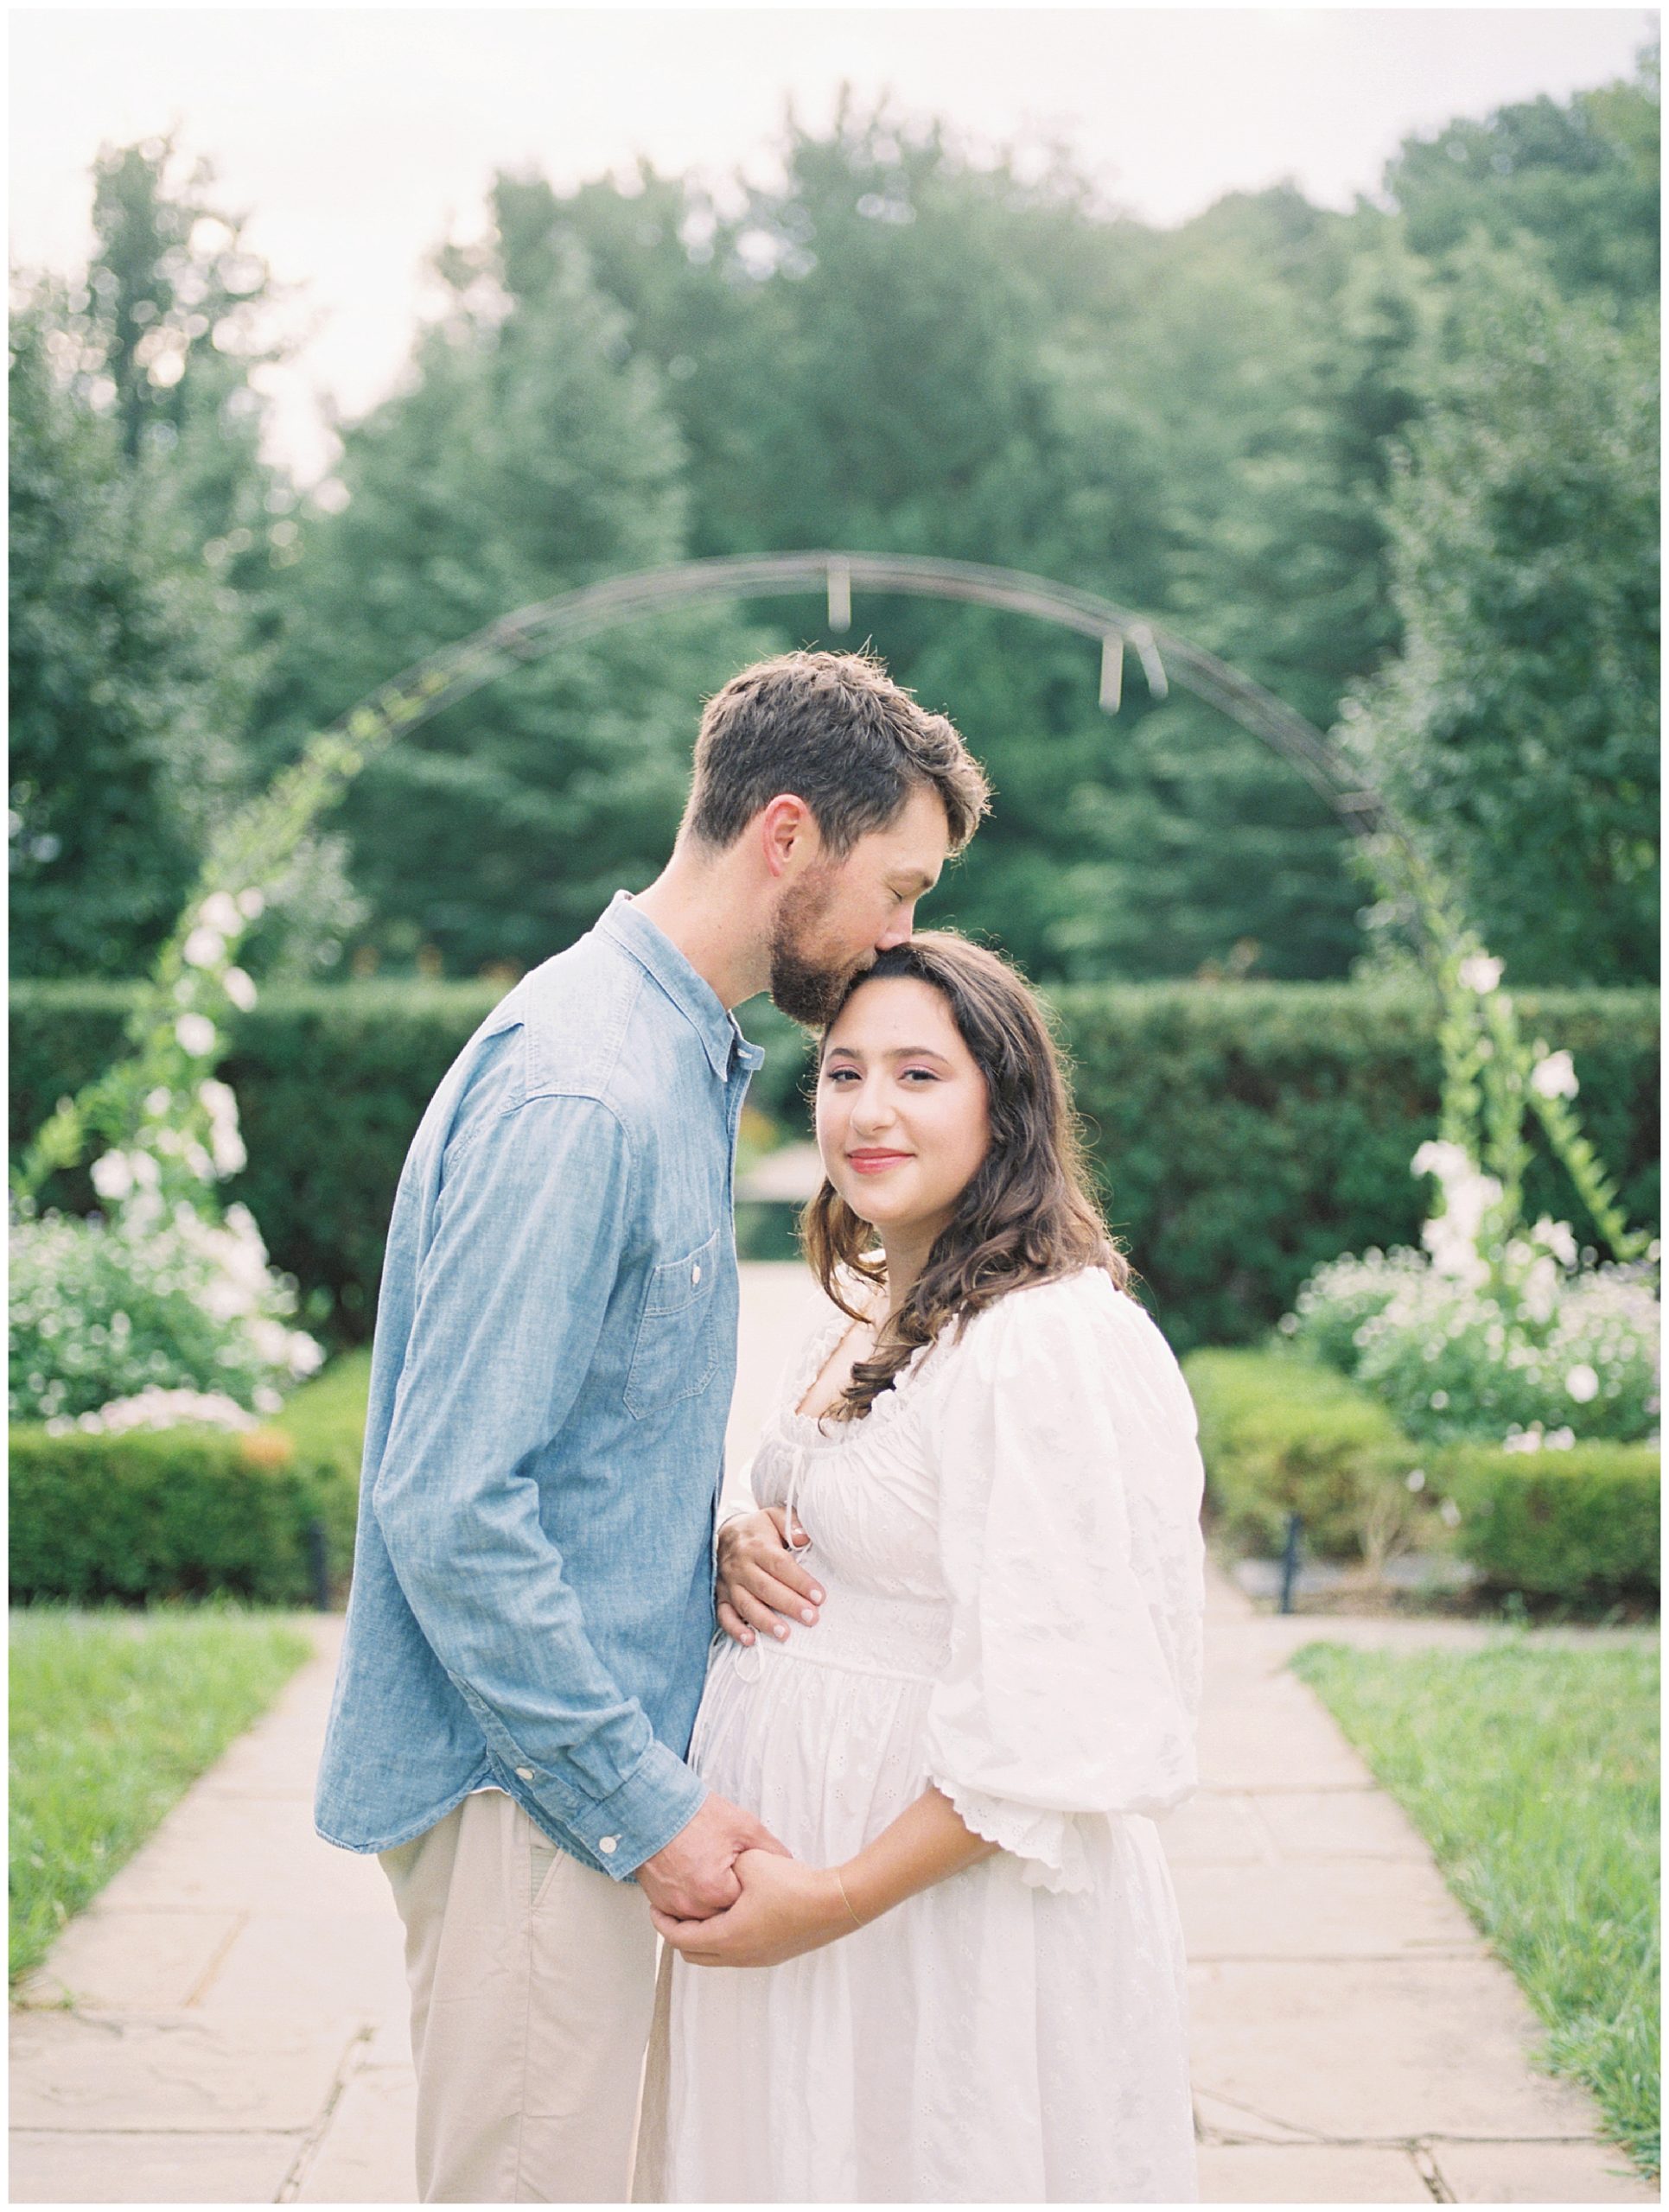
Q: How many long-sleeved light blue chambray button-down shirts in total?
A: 1